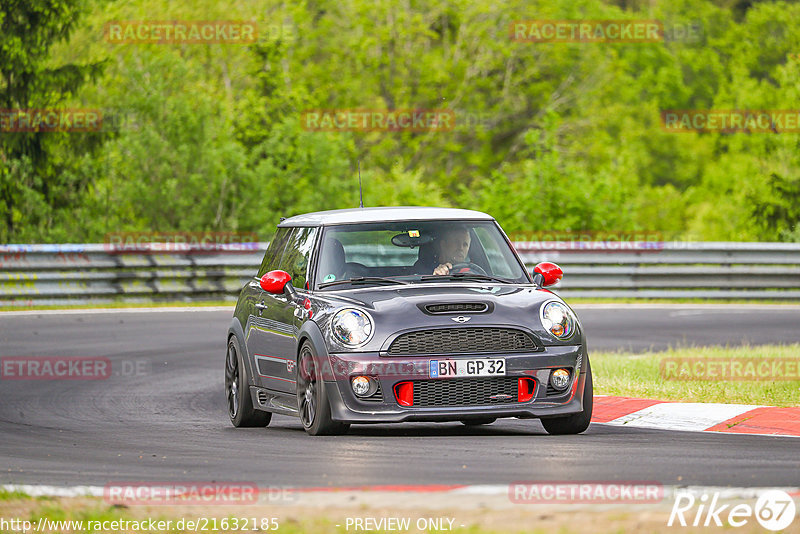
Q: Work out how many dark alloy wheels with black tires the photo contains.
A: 2